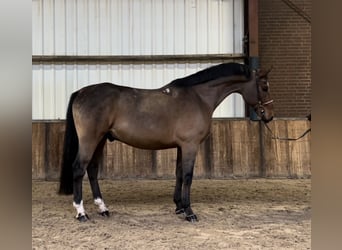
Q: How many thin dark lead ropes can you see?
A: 1